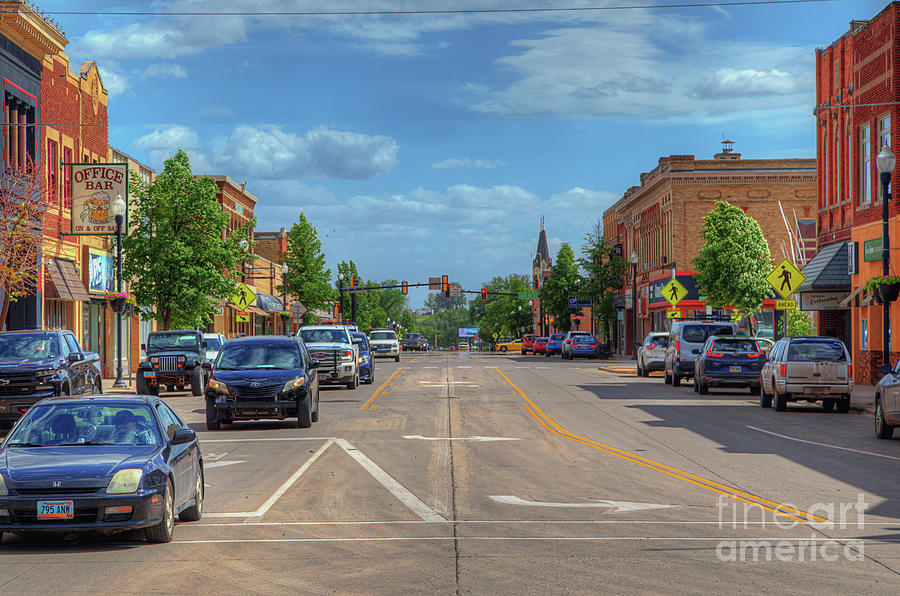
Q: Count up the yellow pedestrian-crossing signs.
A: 3